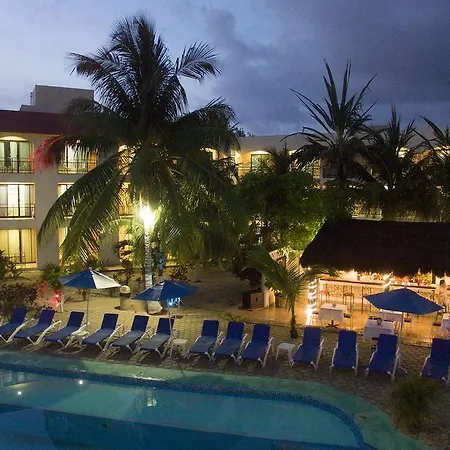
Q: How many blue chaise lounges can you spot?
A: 13